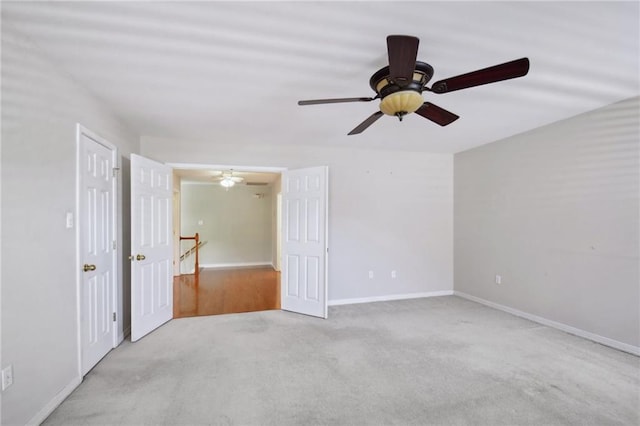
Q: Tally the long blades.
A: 5